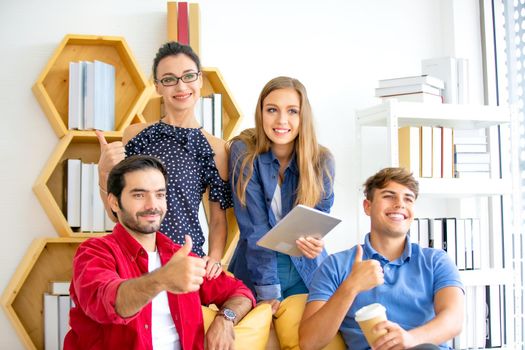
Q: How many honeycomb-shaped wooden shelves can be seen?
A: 5